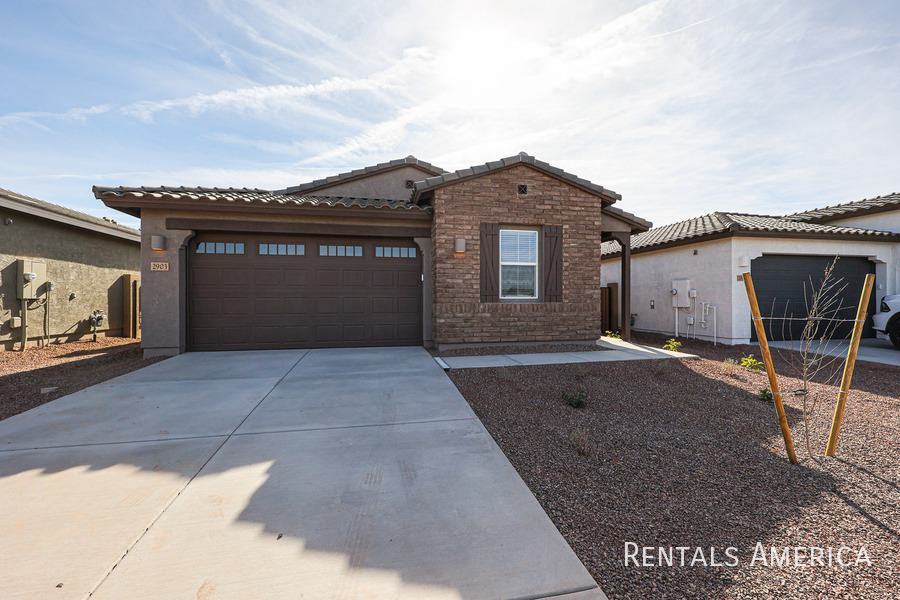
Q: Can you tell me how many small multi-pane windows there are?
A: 4